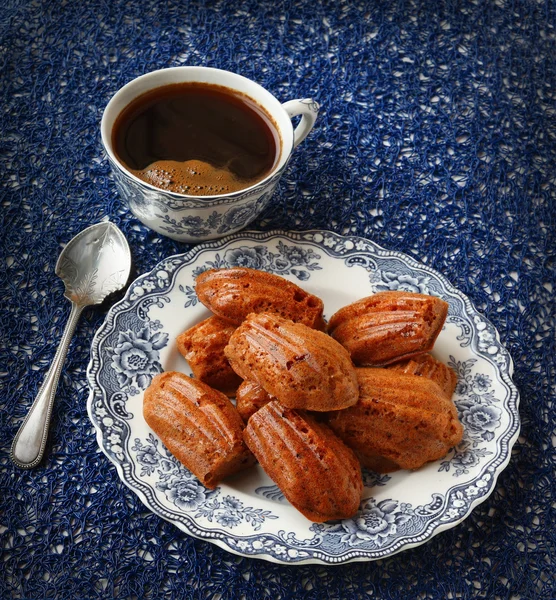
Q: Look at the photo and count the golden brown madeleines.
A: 9